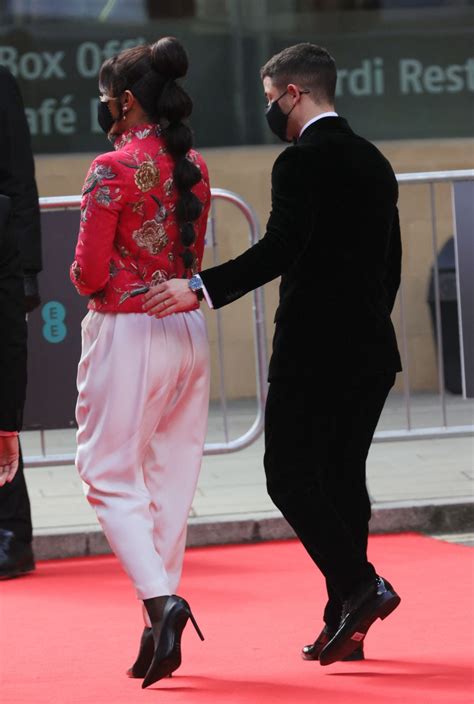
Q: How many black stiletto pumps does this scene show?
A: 2